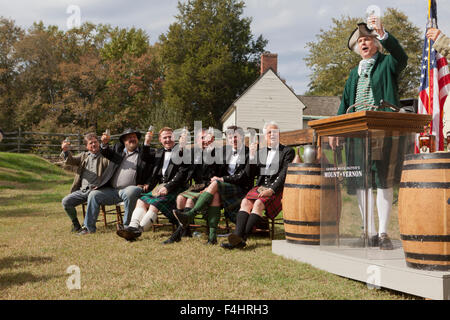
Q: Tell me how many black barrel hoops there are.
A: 12